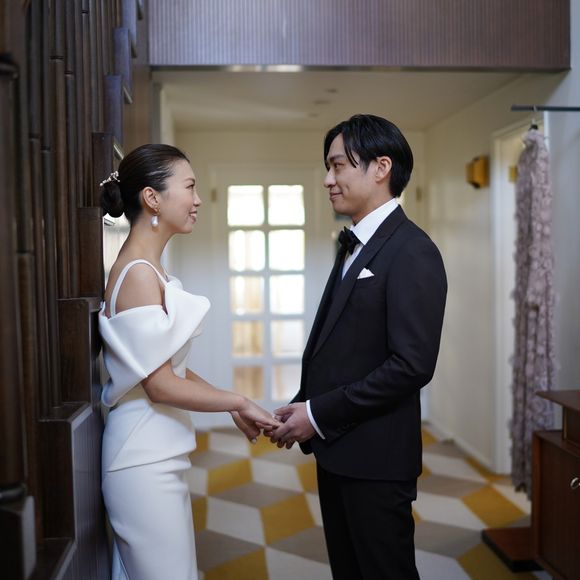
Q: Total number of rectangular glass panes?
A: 10